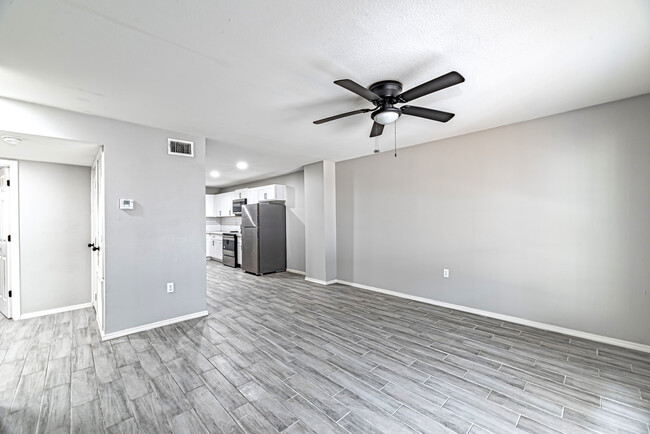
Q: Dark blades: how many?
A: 5